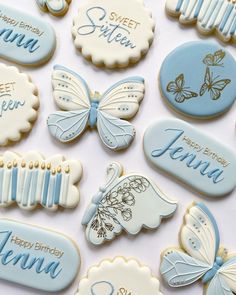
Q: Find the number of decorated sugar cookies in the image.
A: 13